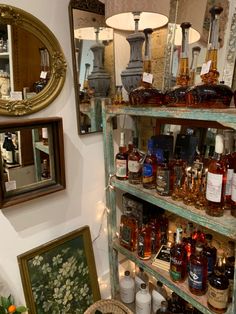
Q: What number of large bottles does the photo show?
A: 3